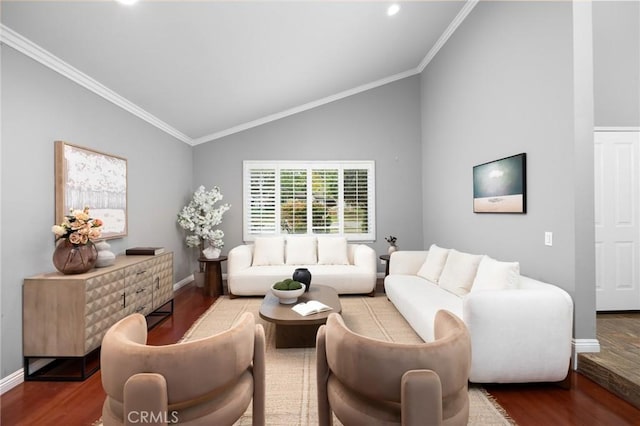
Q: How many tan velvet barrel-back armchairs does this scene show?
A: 2